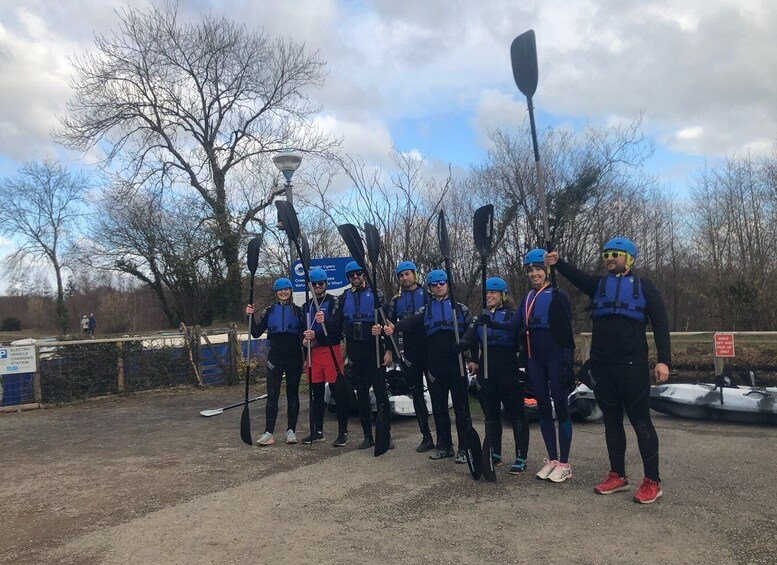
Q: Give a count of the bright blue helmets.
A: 8